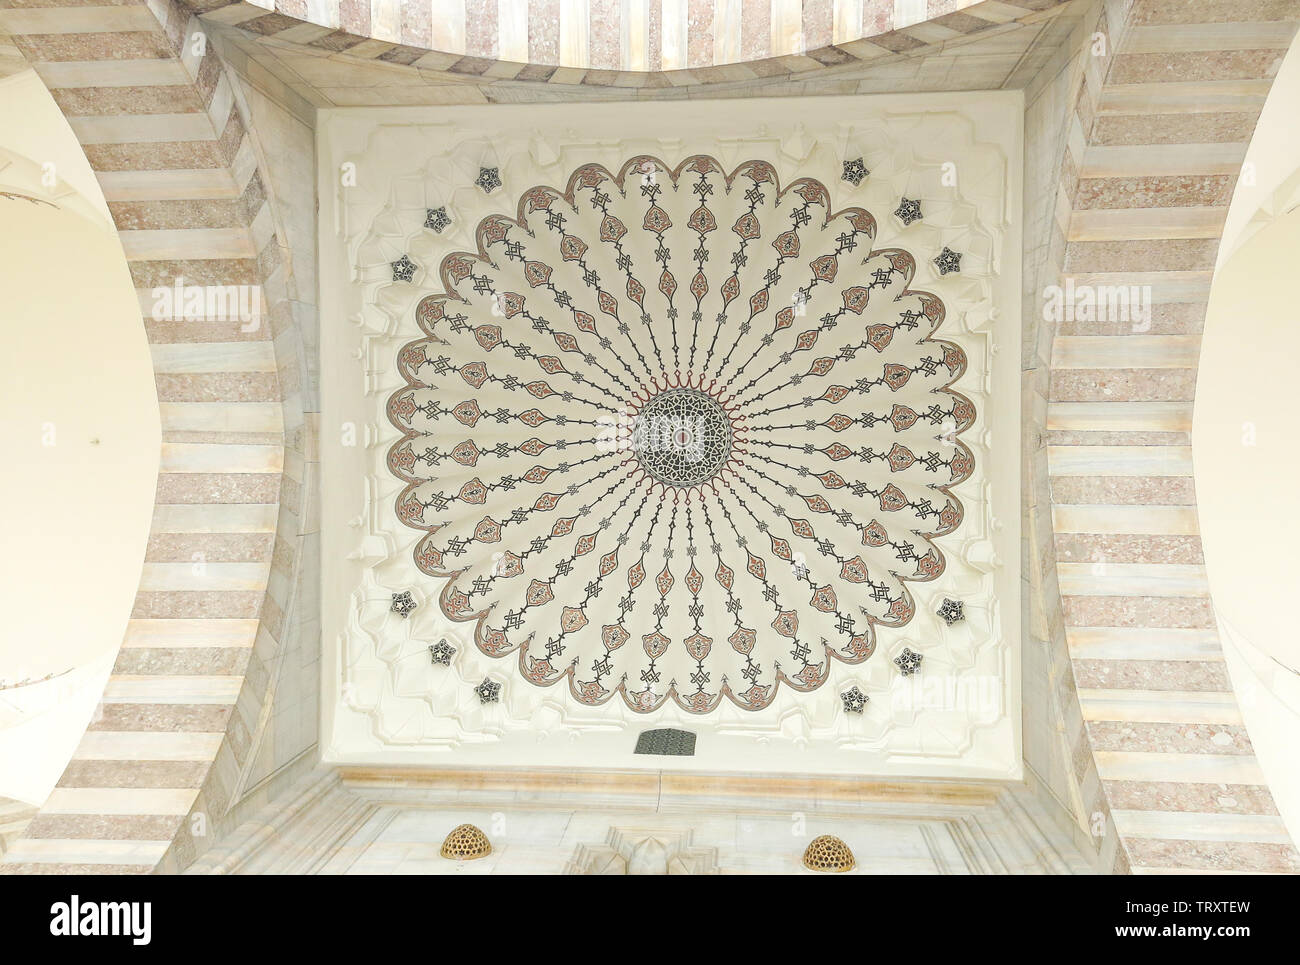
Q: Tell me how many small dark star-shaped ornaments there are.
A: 12